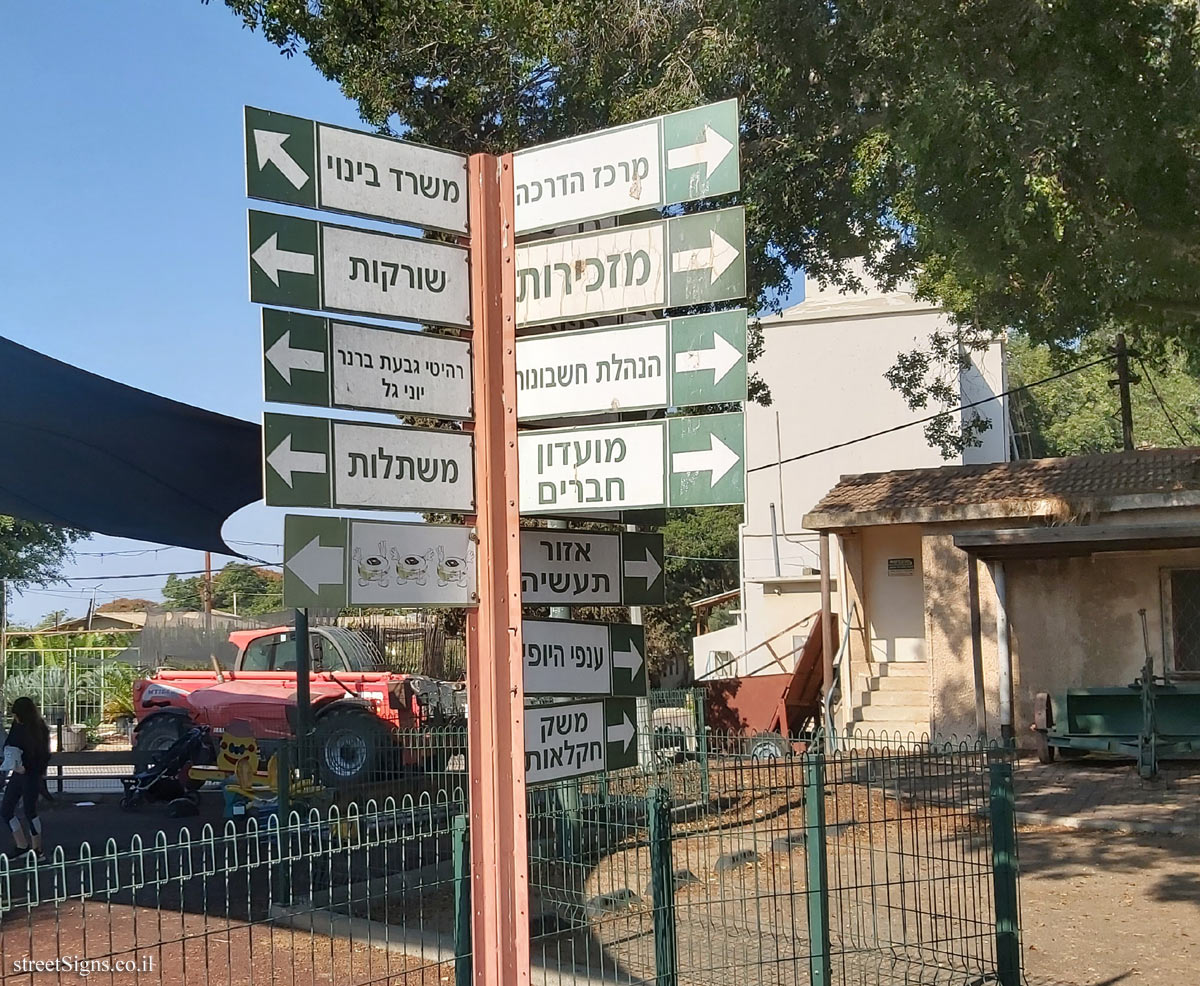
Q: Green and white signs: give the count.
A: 12